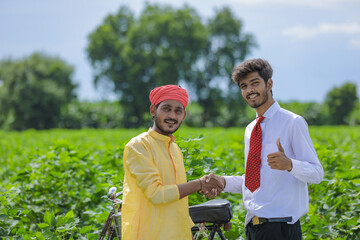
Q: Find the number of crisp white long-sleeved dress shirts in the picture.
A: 1